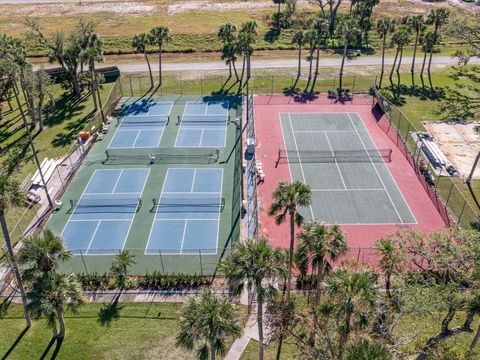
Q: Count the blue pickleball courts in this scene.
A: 4